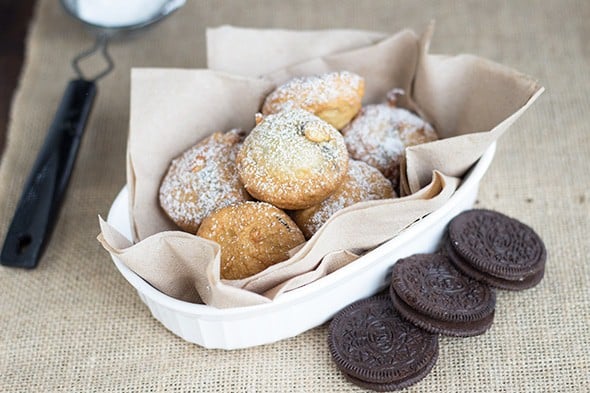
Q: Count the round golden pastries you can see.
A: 6